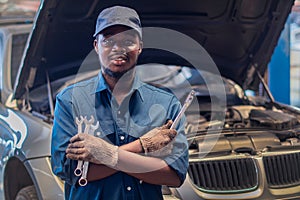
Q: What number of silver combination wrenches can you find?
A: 3